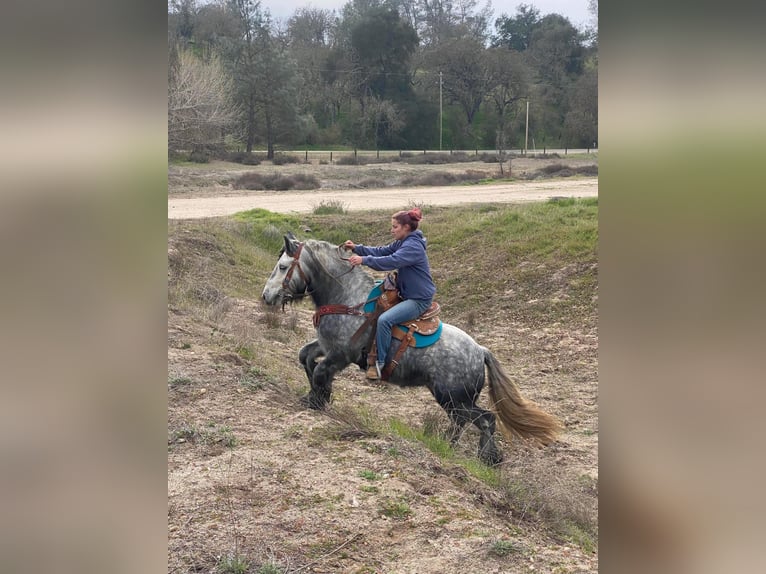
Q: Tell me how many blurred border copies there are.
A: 2